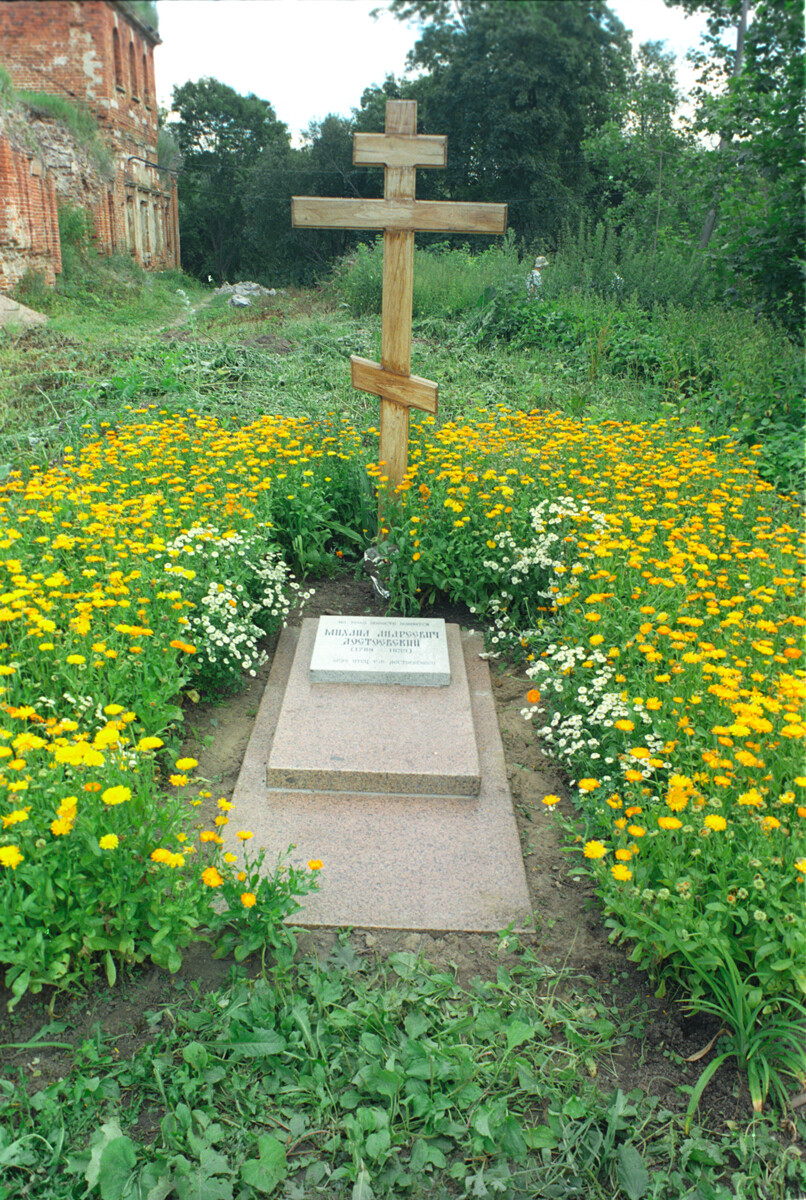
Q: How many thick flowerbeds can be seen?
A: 2